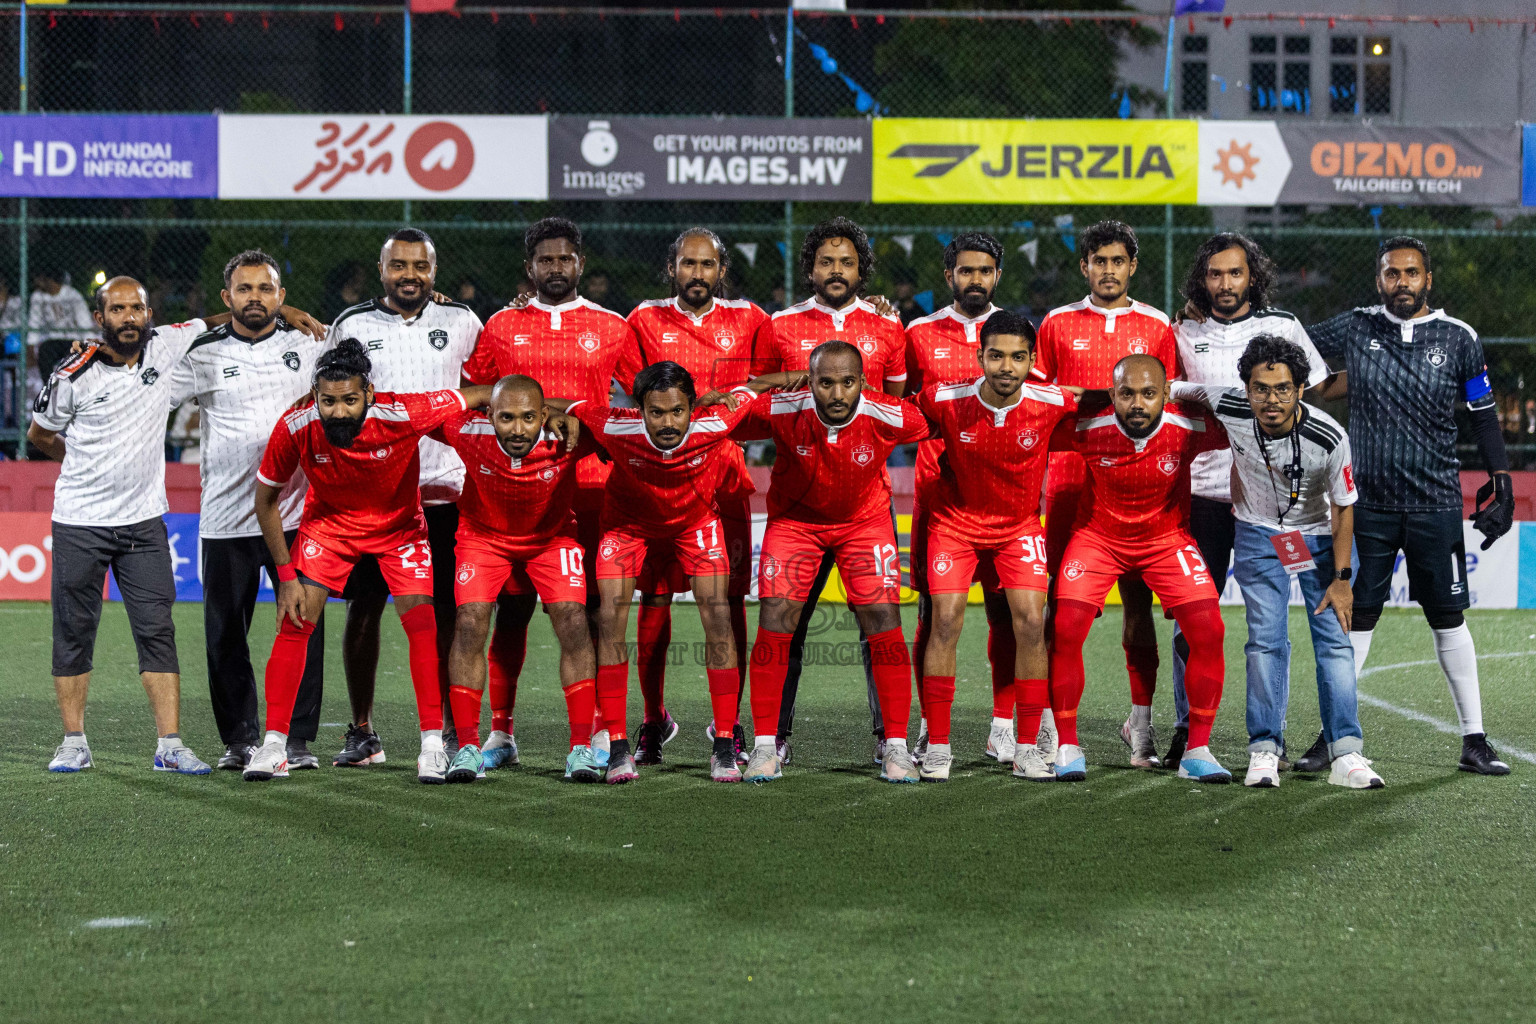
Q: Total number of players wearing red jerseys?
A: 11